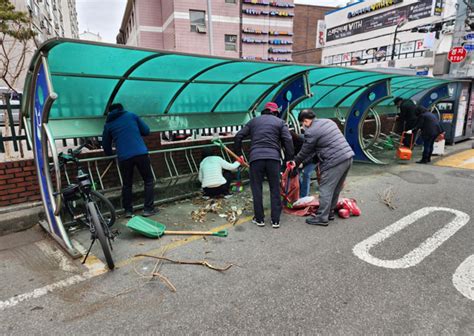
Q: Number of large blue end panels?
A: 4